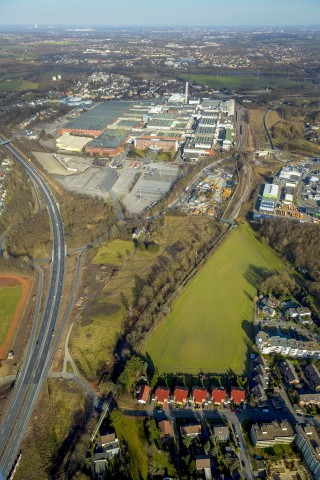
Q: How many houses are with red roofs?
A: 6